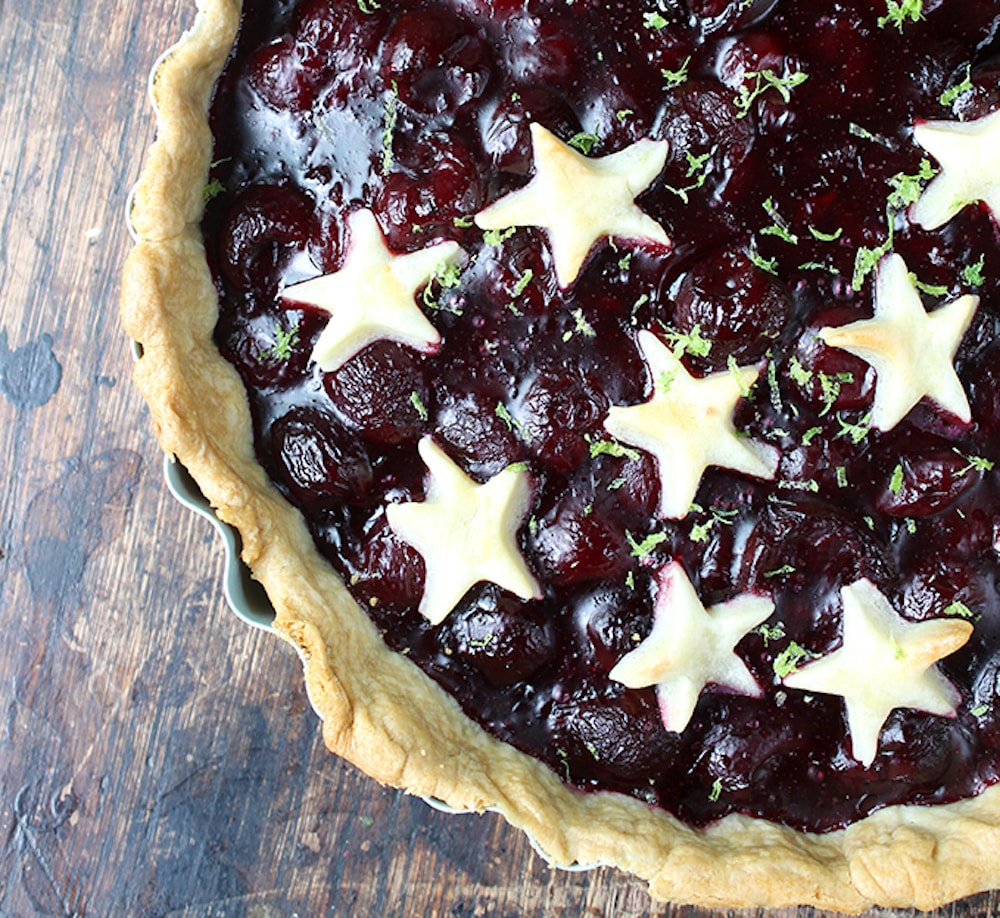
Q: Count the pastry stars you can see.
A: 8